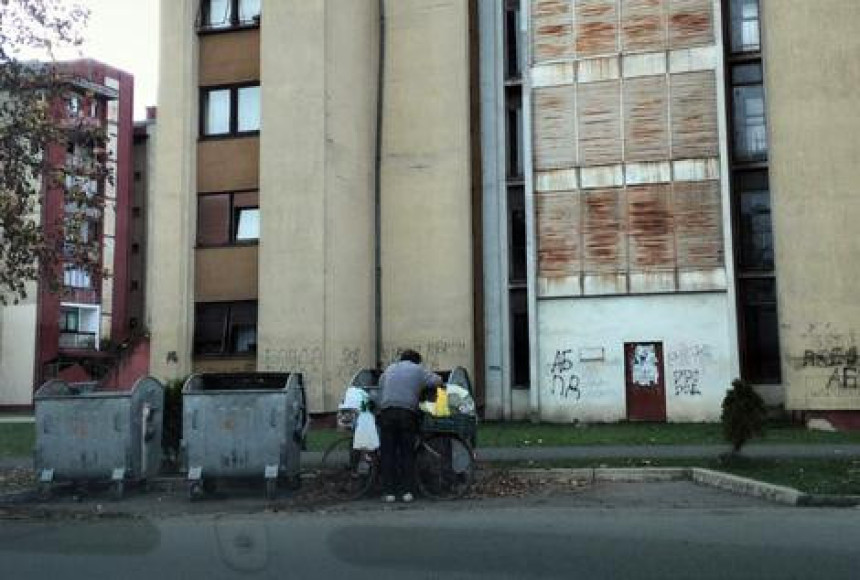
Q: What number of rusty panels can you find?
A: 12